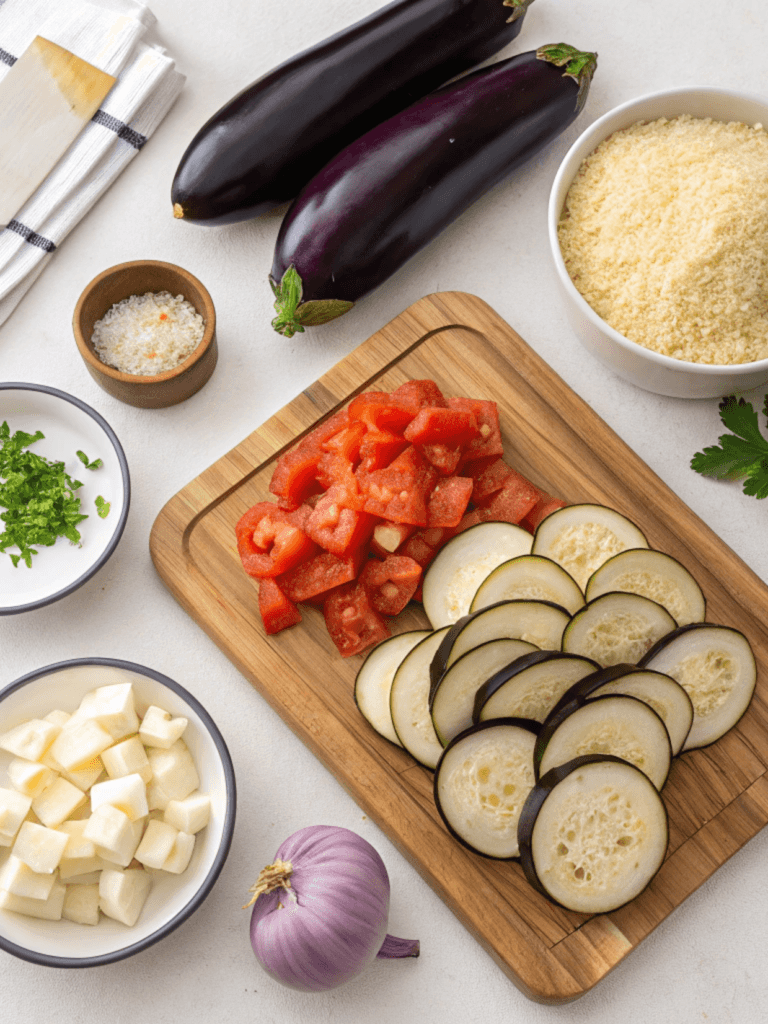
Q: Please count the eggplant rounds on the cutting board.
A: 15